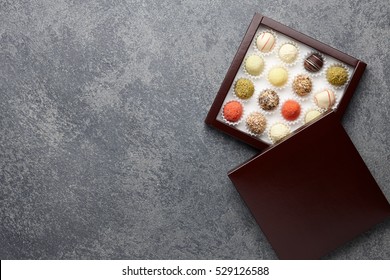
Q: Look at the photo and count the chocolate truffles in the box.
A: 15